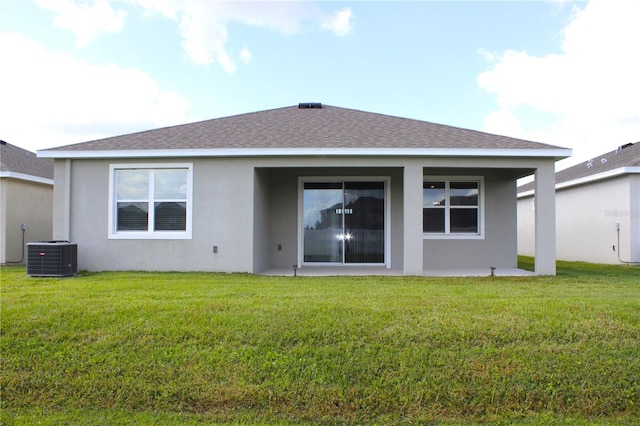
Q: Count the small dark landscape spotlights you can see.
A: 2